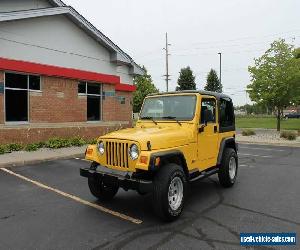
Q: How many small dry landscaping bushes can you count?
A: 2